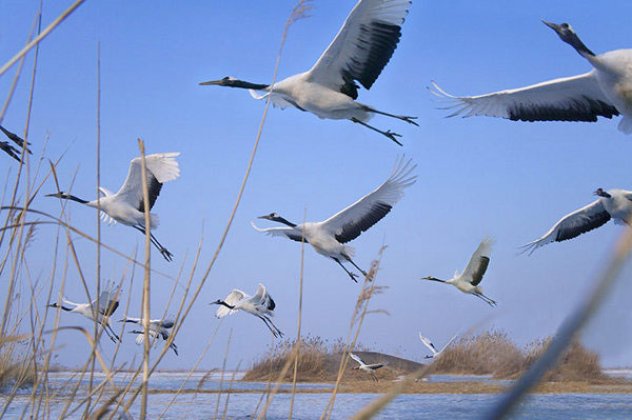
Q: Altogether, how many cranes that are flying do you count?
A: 13